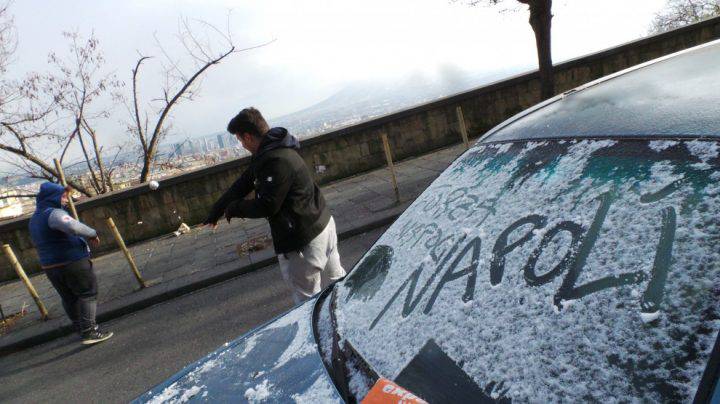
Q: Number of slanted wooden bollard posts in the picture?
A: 5